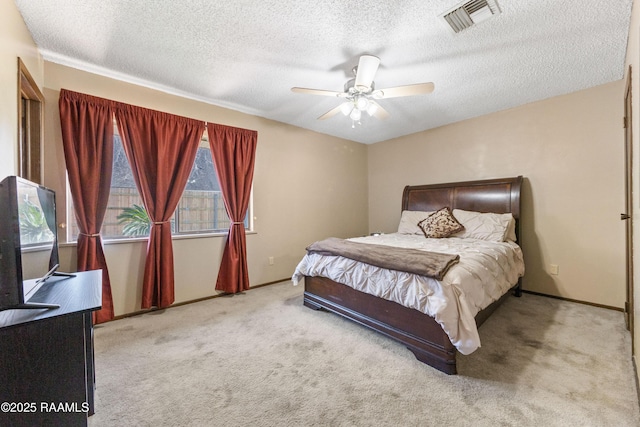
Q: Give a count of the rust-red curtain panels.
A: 3